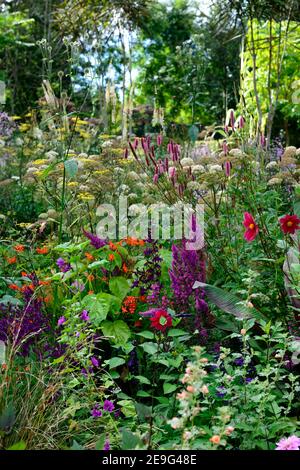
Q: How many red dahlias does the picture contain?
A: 3